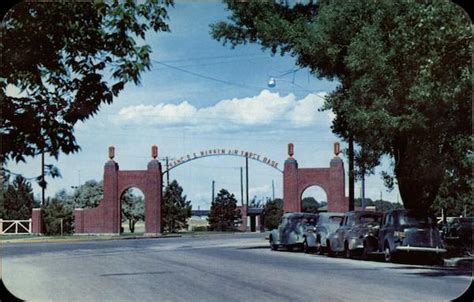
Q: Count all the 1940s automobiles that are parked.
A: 4